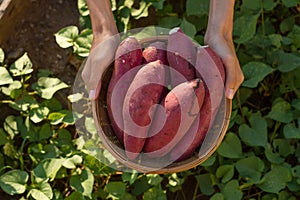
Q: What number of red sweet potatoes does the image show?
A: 6